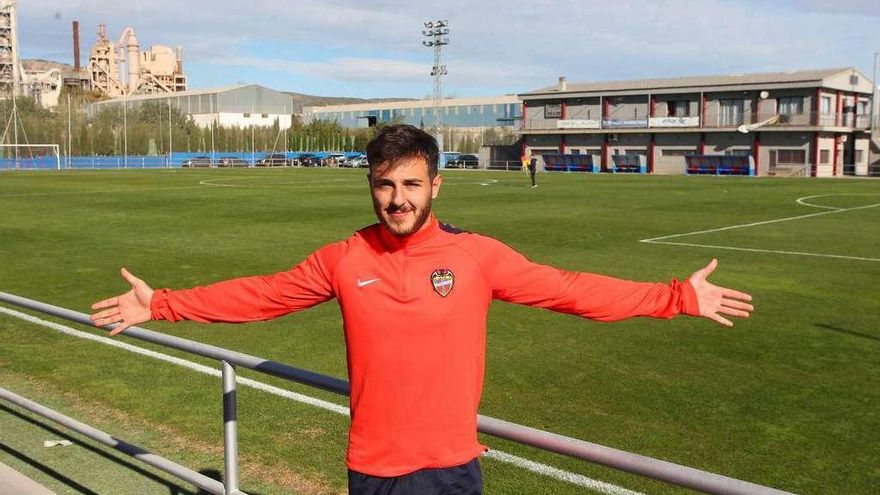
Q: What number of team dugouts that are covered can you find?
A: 3